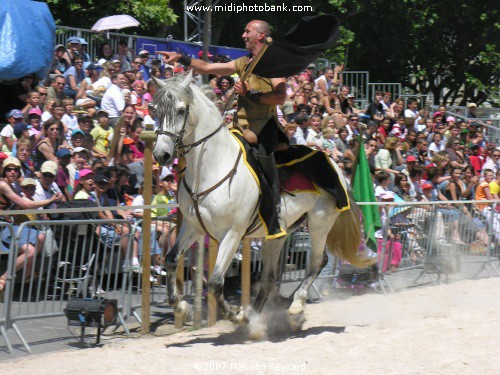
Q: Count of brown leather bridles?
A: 1